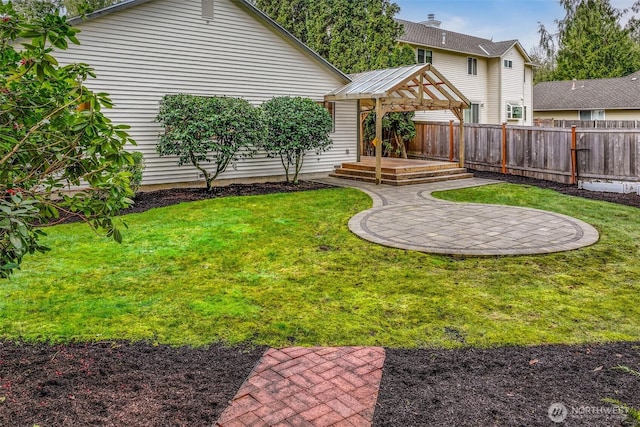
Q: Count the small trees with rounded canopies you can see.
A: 2